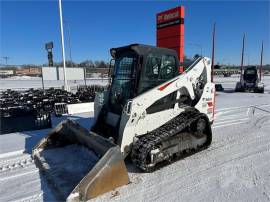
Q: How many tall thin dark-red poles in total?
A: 3